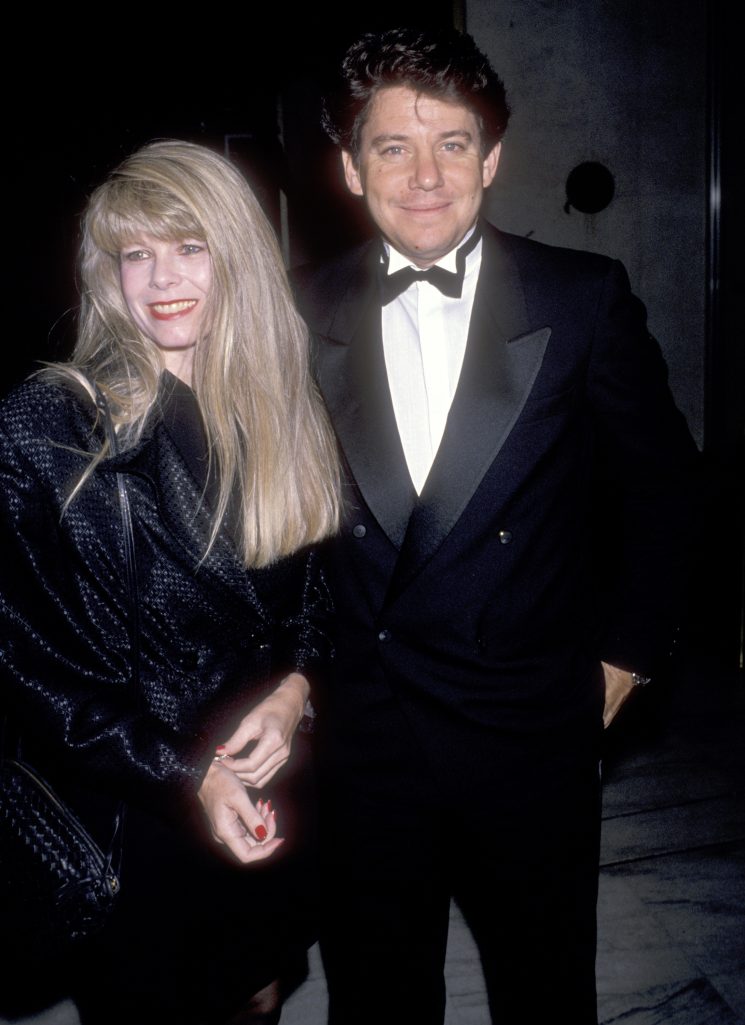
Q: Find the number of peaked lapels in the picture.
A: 2